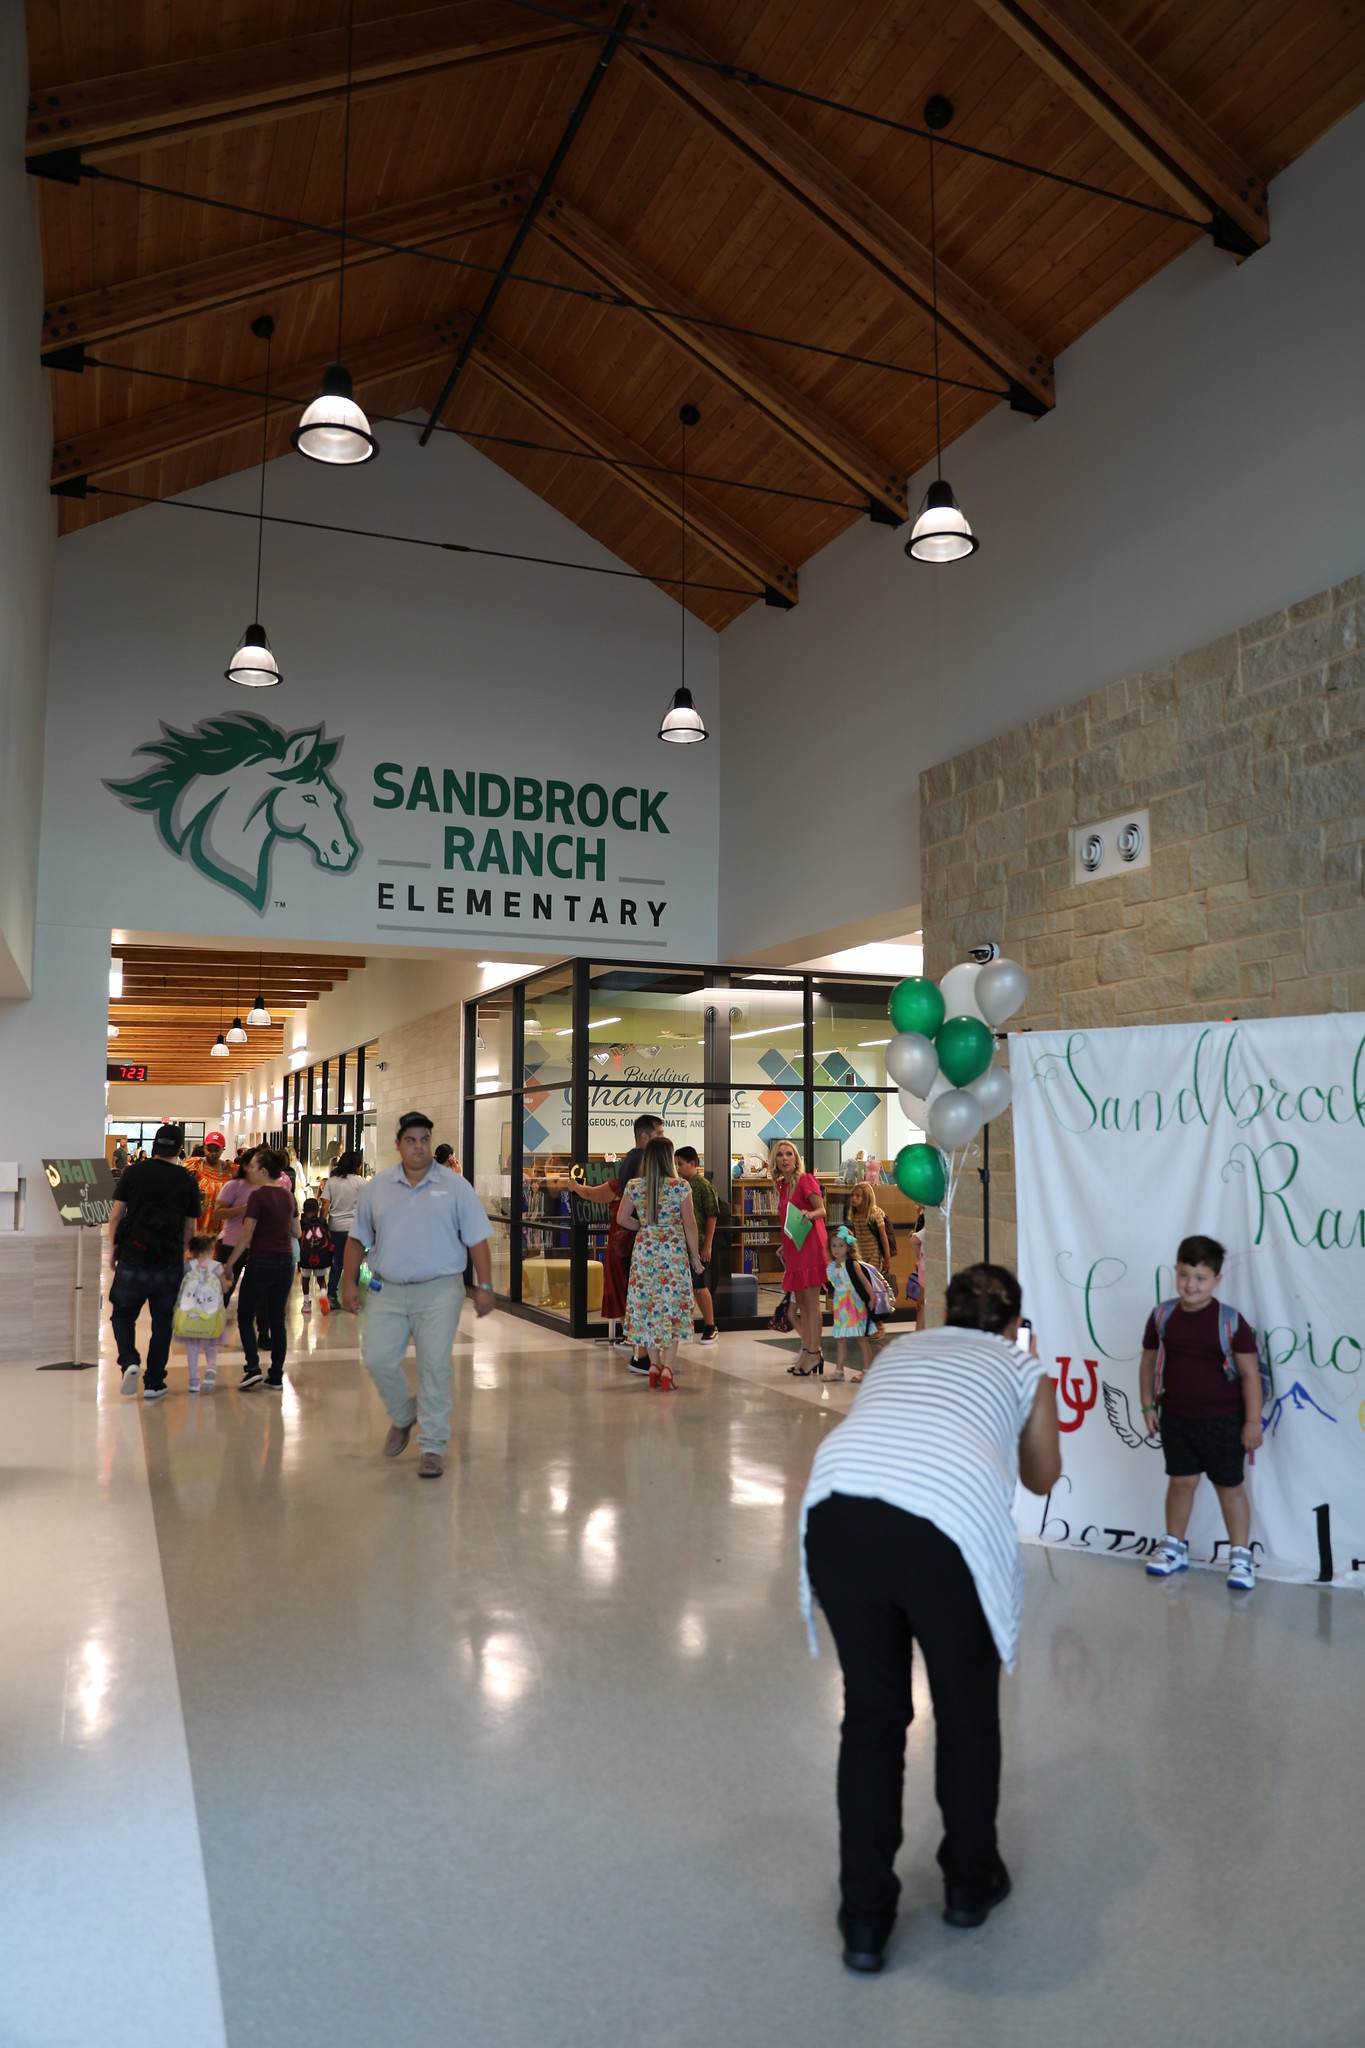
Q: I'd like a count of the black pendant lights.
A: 7